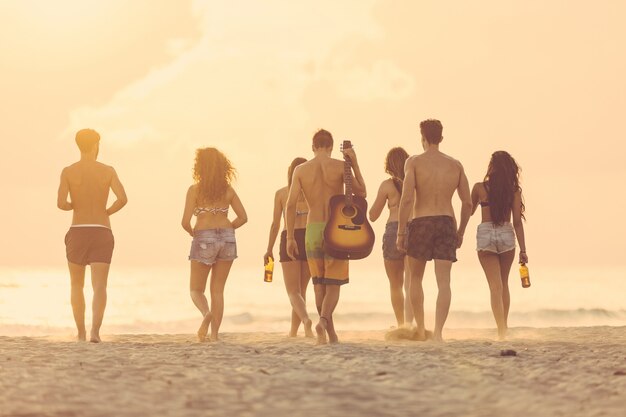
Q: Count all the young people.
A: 7